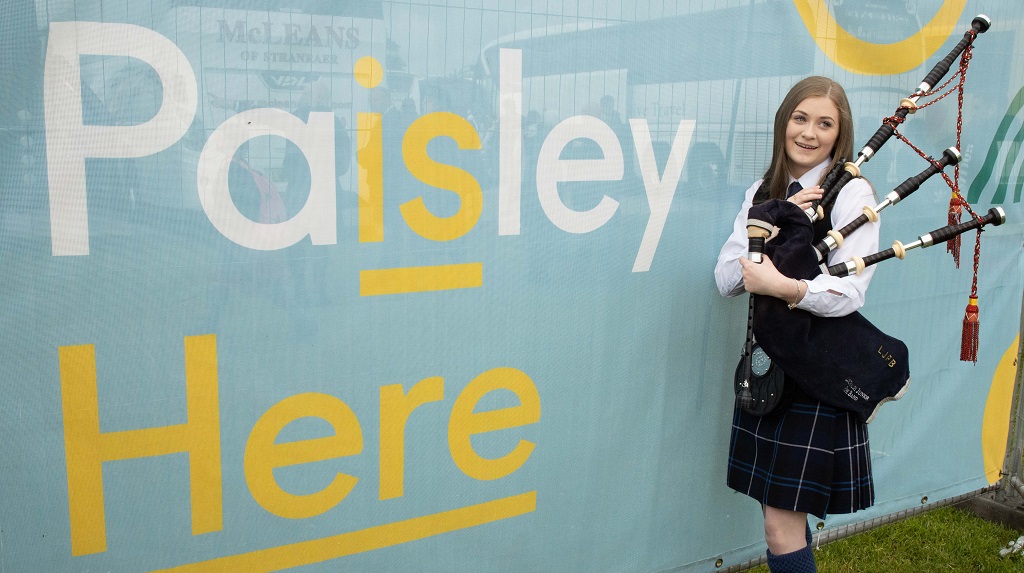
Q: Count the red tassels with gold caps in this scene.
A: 2